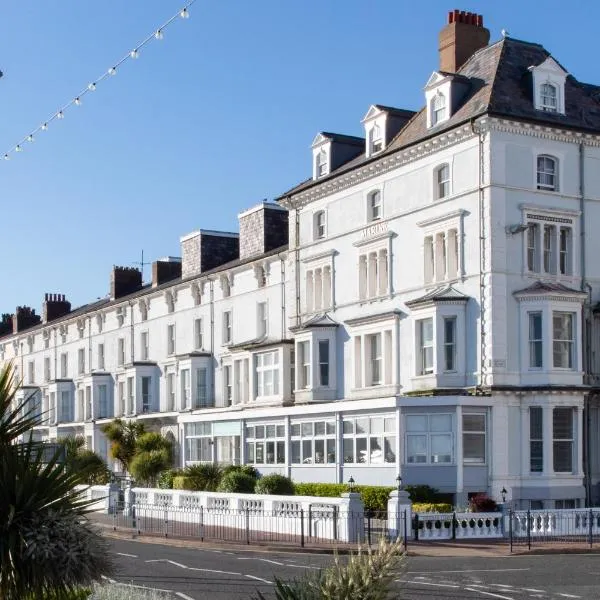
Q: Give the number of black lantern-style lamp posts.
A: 3